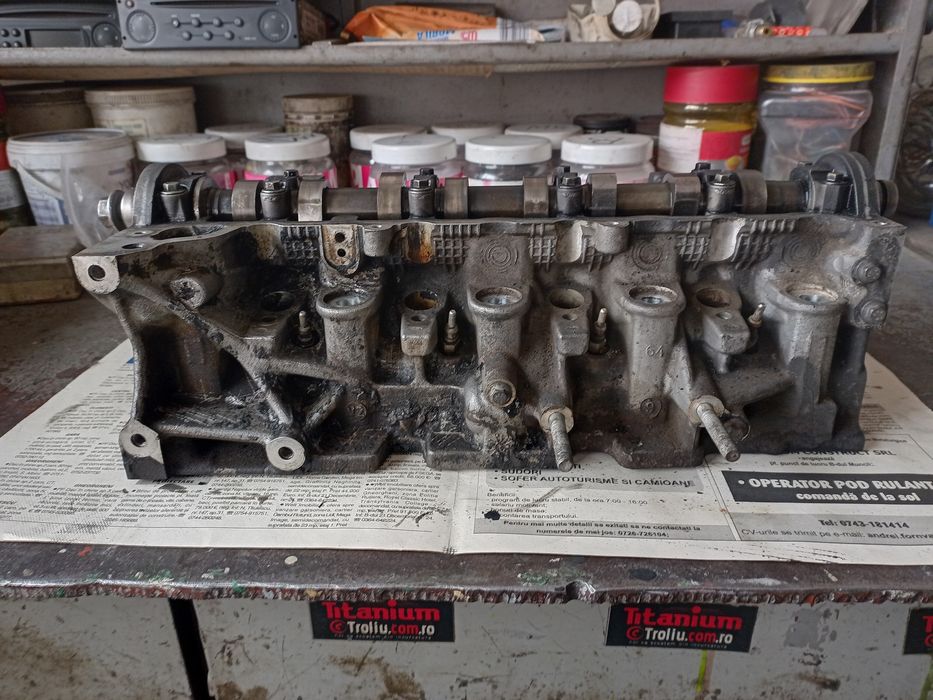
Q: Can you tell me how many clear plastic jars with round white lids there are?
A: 9